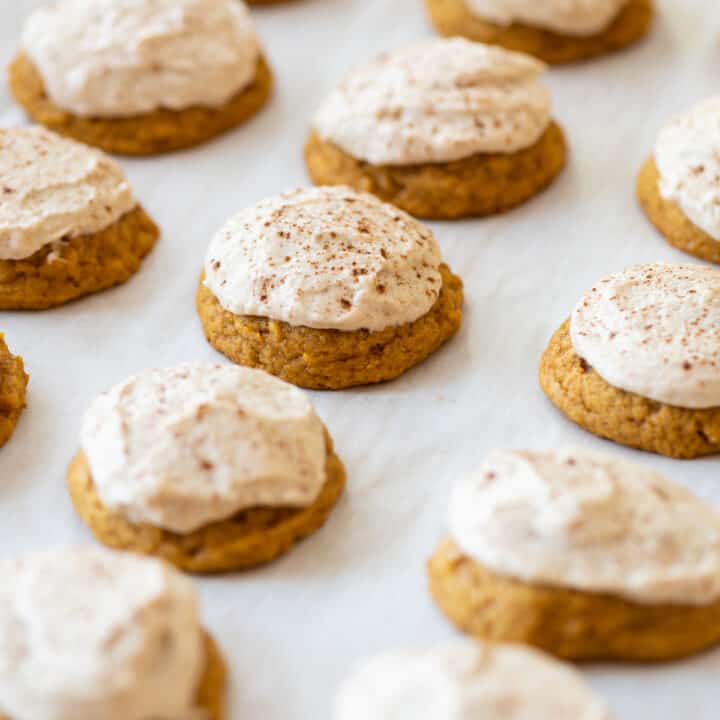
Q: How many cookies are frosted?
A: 11